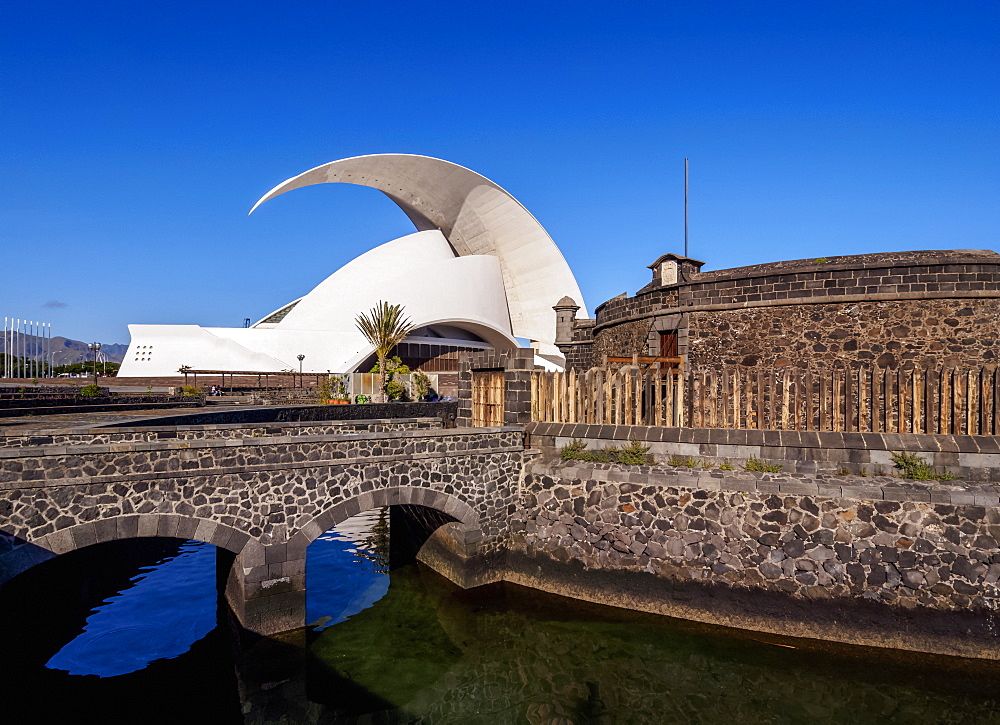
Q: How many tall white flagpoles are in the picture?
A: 8